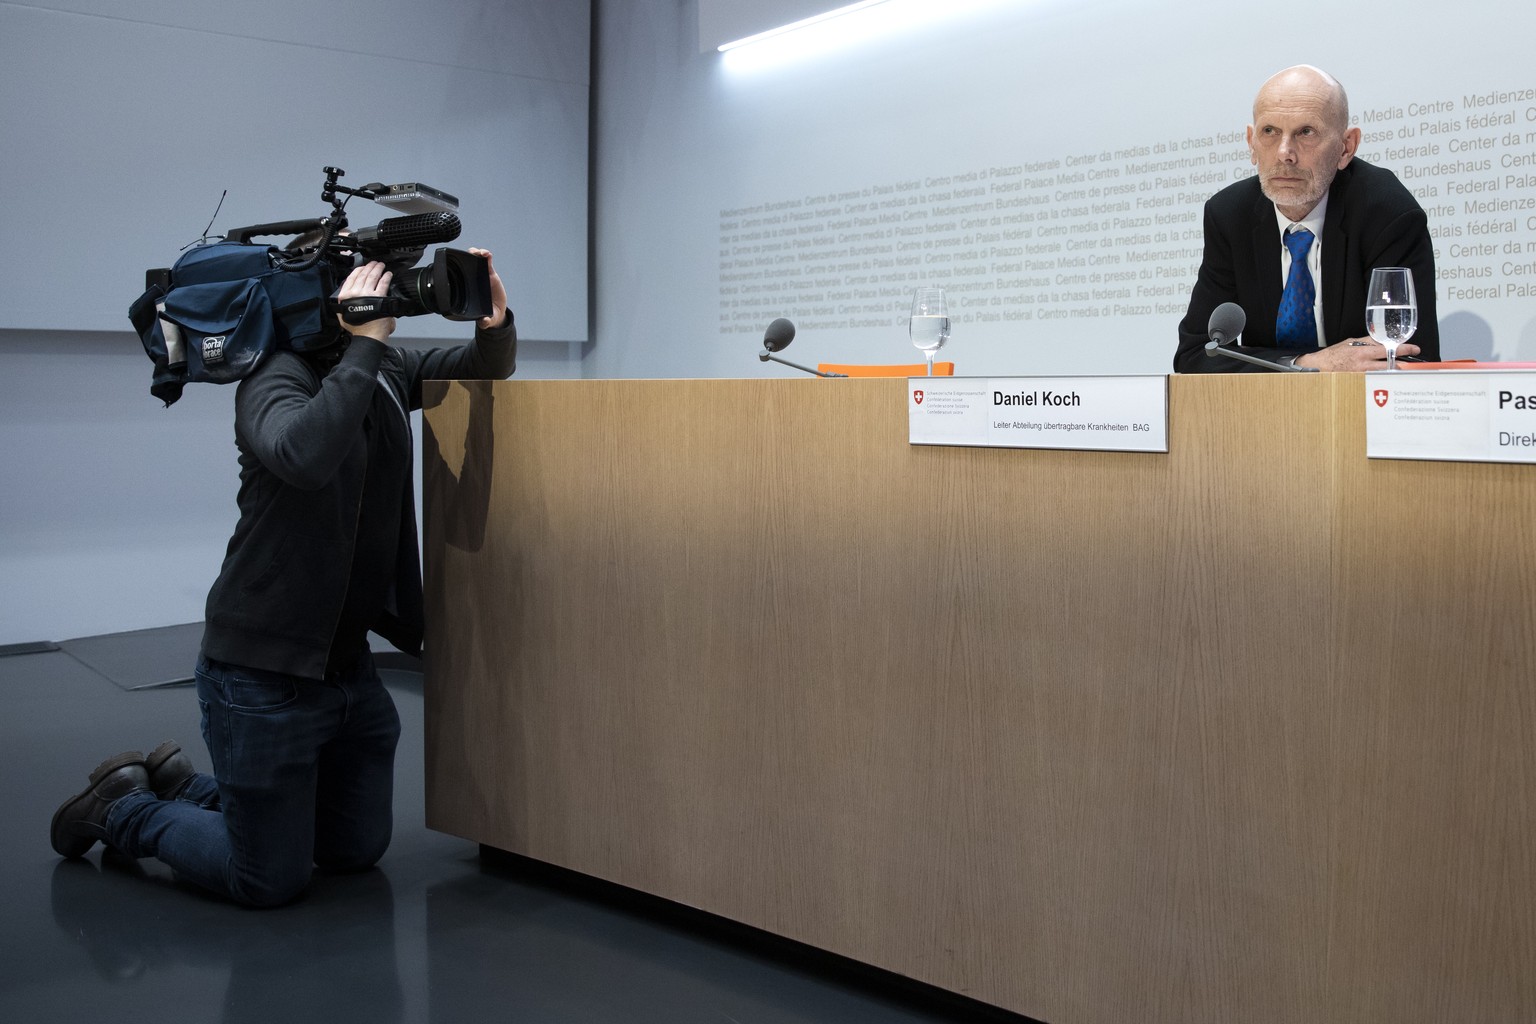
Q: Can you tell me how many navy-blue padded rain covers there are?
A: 1